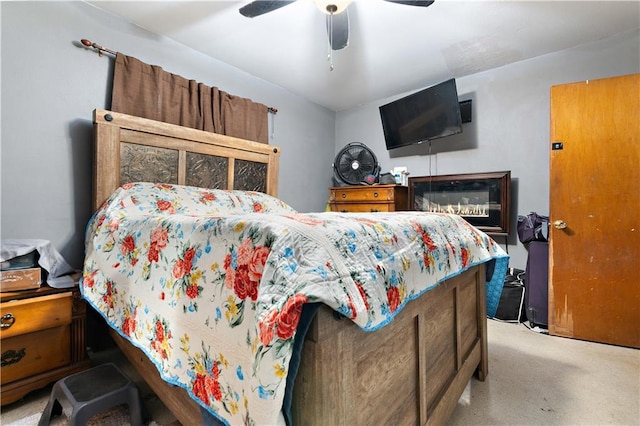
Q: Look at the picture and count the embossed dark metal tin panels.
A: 3